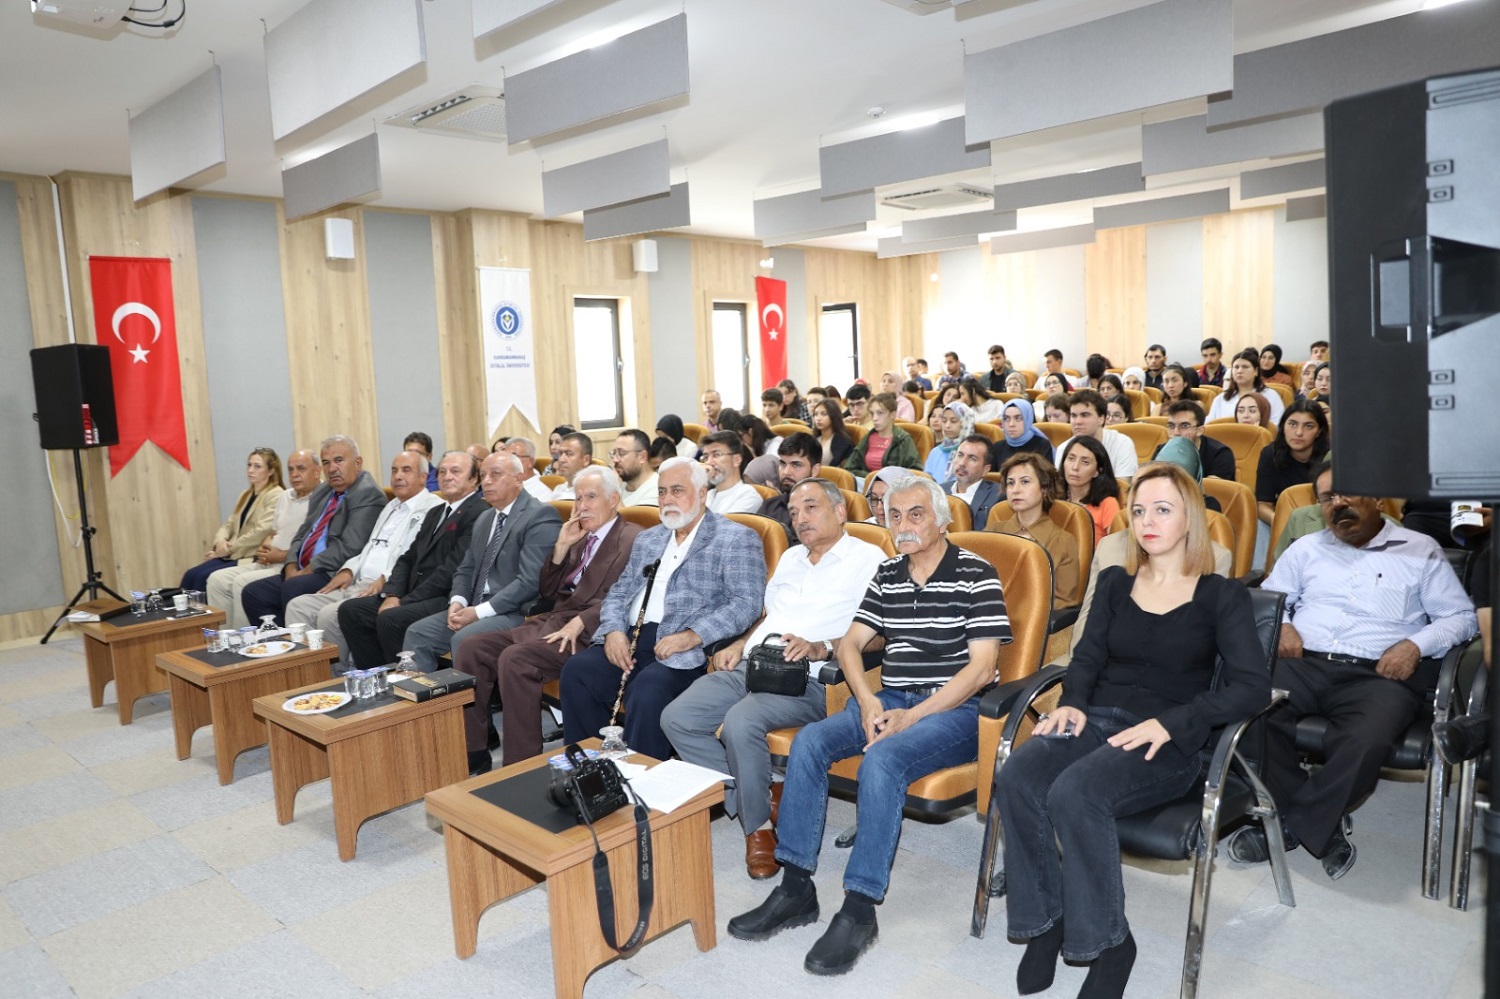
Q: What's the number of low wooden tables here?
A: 4